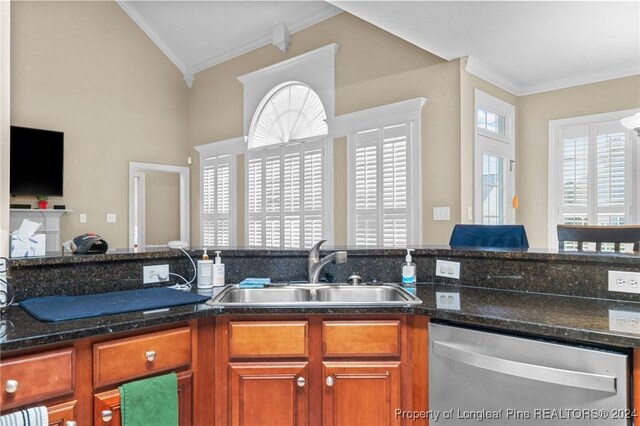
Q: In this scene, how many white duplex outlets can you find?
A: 3